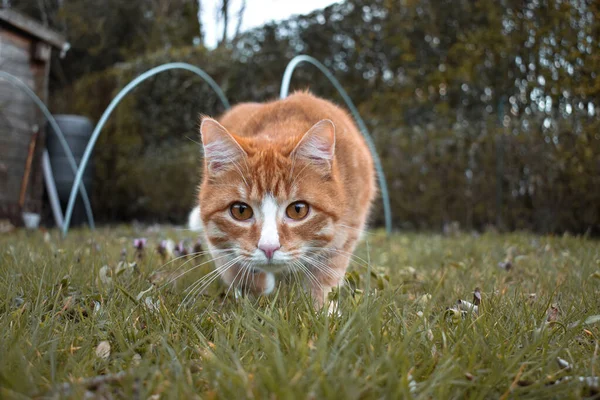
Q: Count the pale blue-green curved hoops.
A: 3